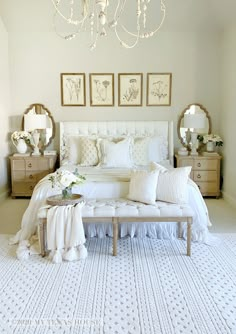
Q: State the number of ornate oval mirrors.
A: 2